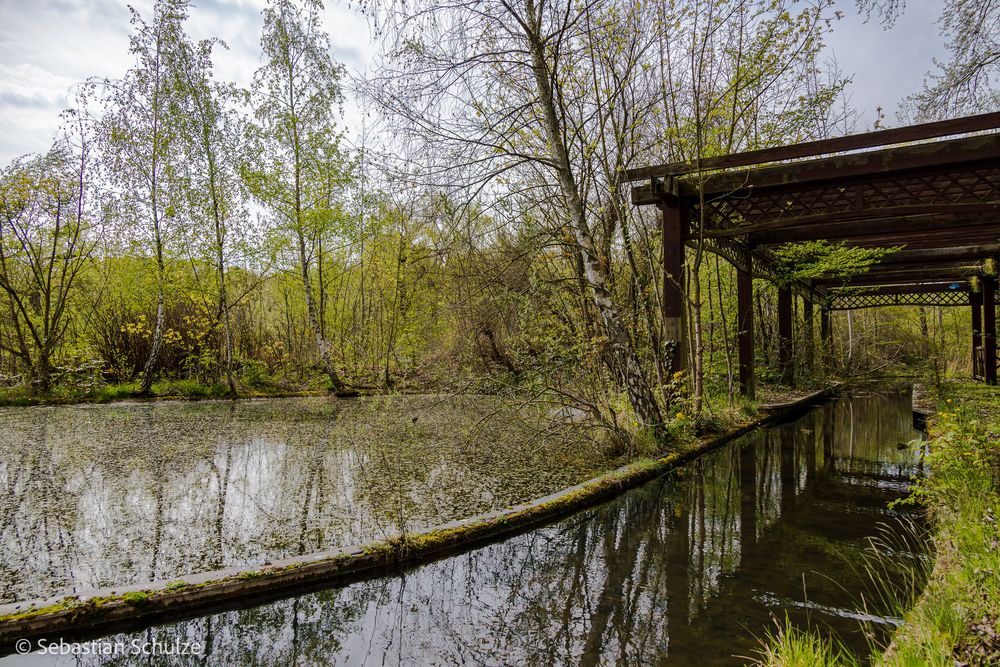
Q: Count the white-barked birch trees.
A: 4